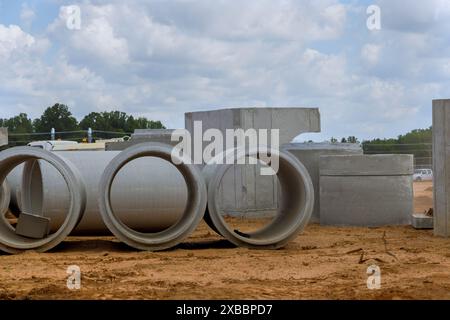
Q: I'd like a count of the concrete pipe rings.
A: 3